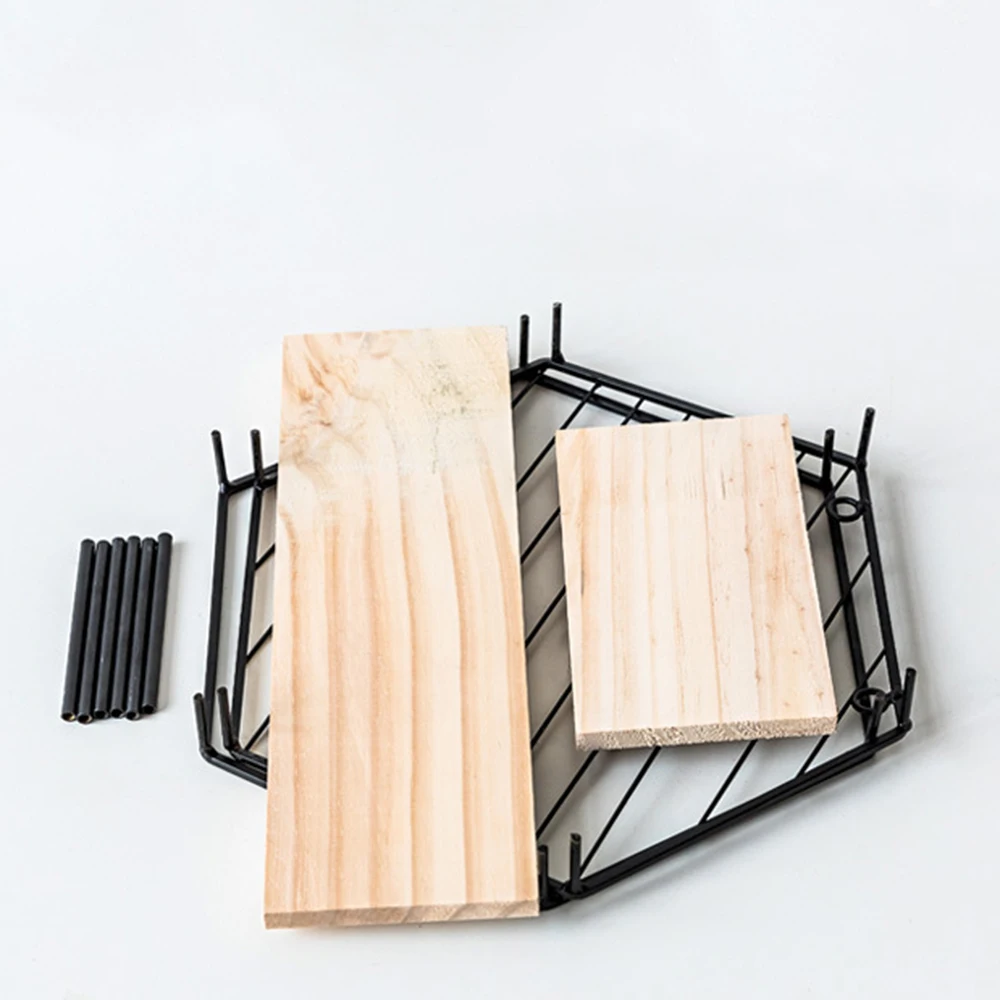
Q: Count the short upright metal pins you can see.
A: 12